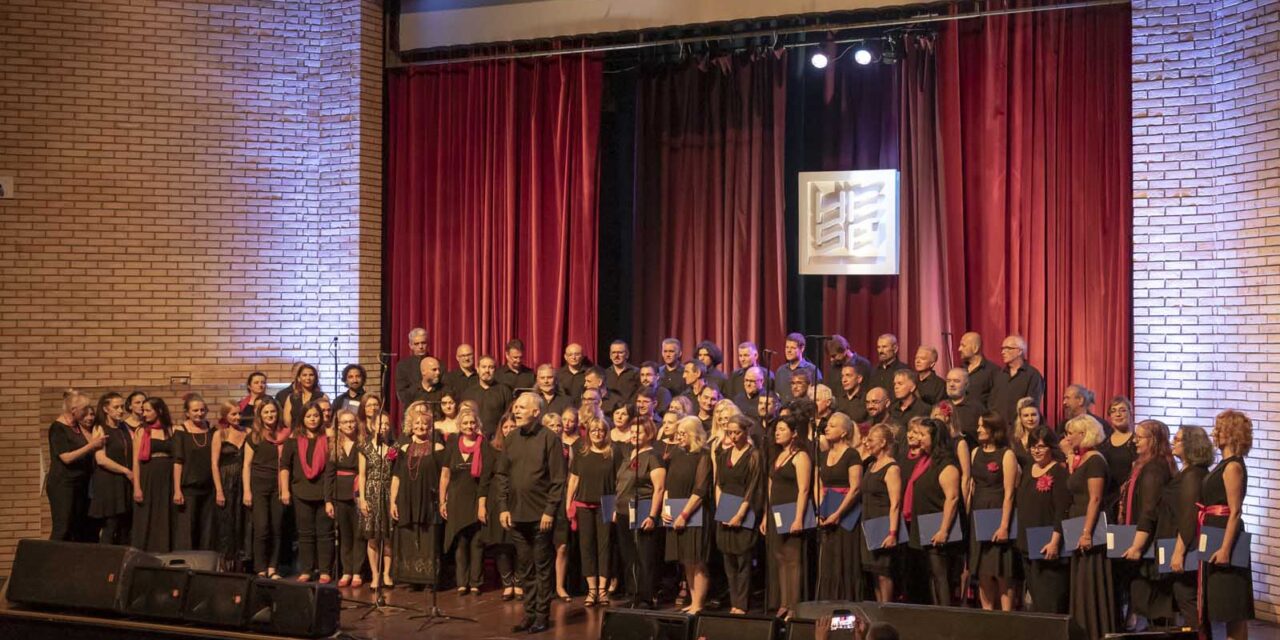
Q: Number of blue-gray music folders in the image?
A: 14